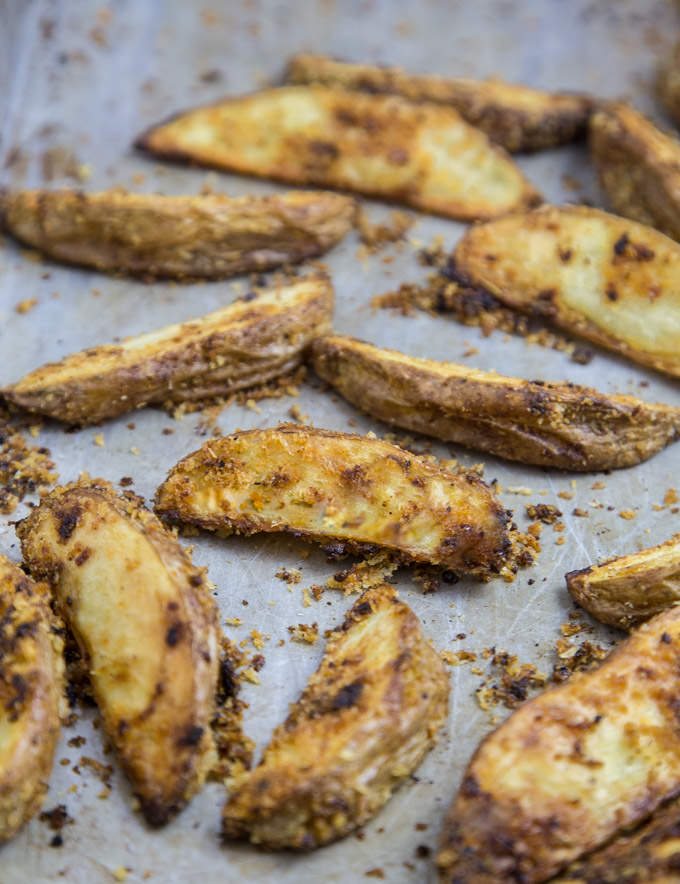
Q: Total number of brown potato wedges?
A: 15